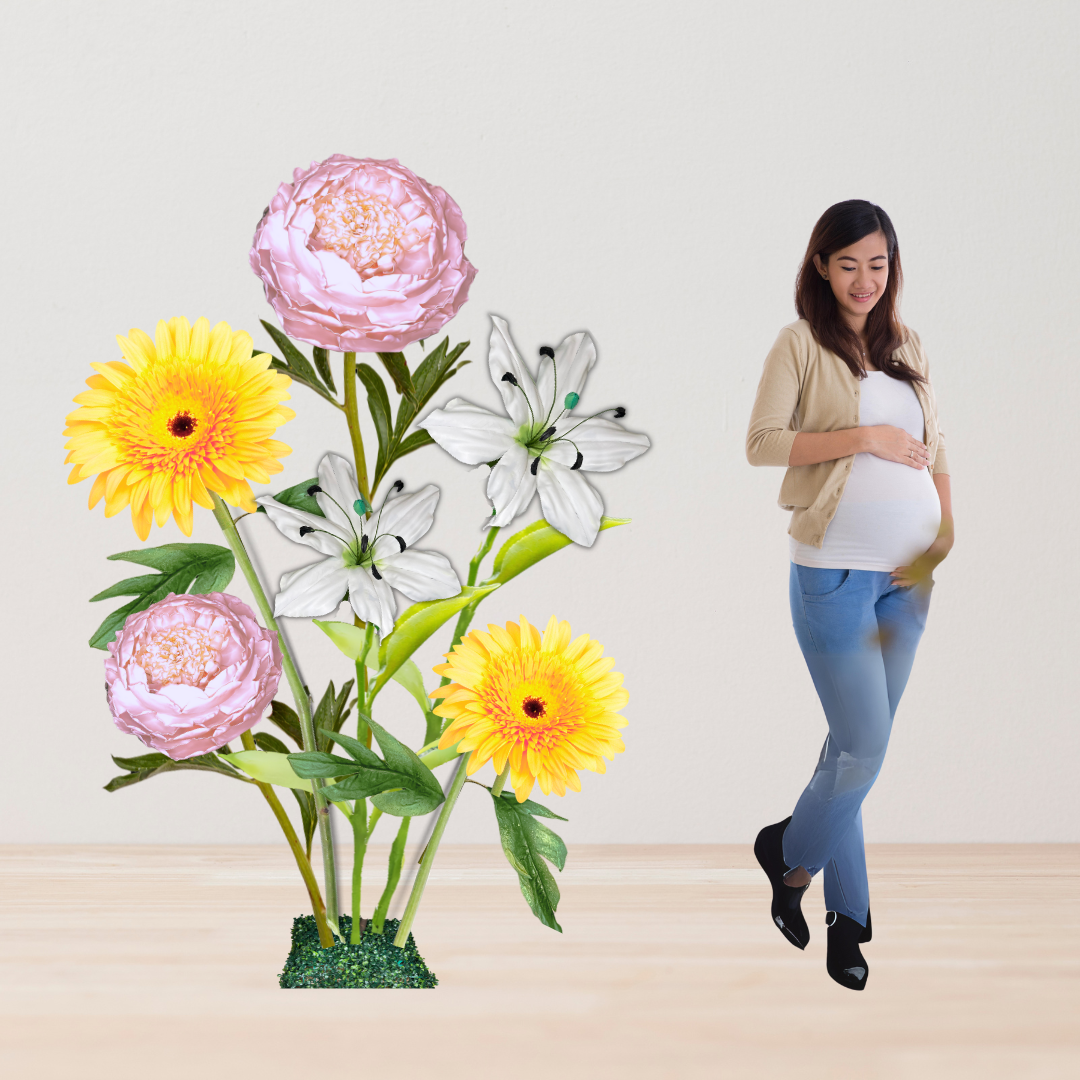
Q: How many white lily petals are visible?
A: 12